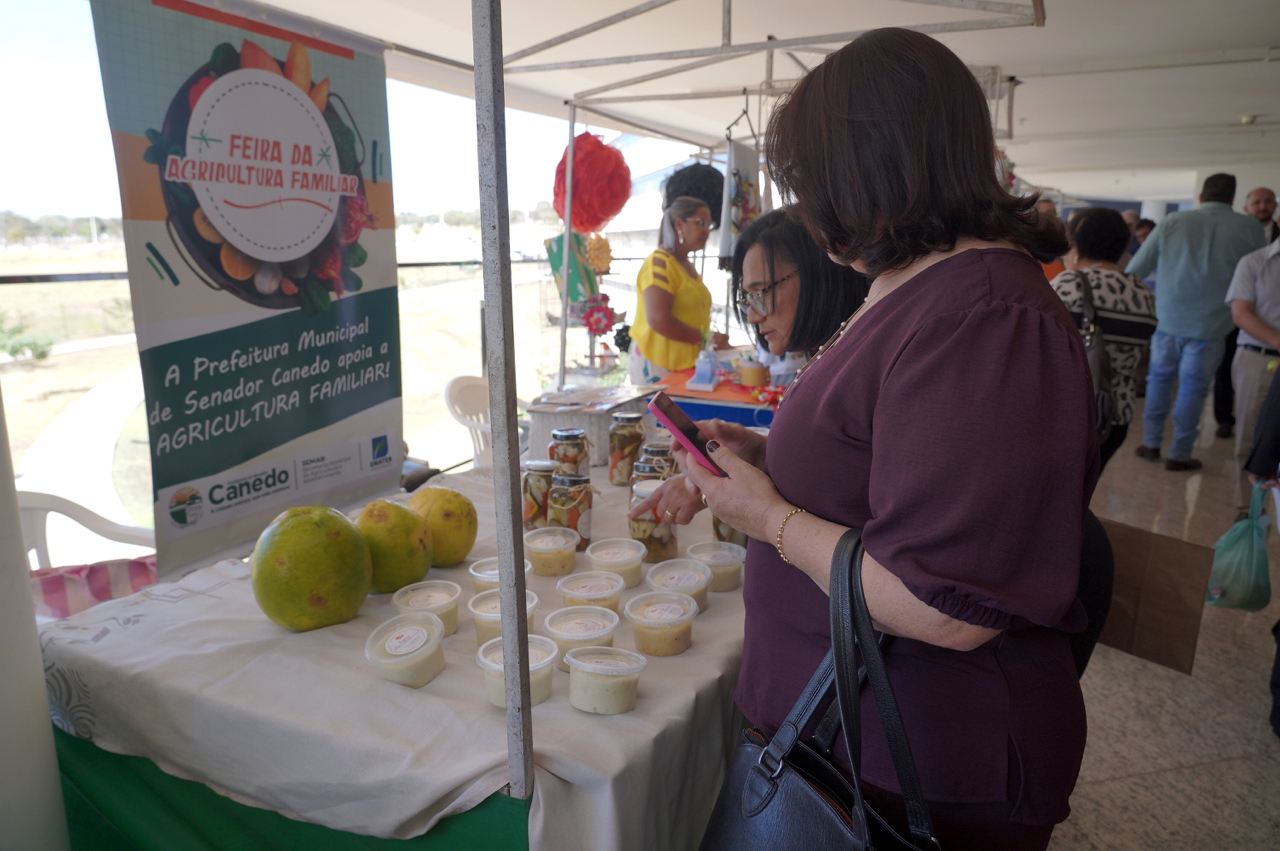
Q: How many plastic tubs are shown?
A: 13